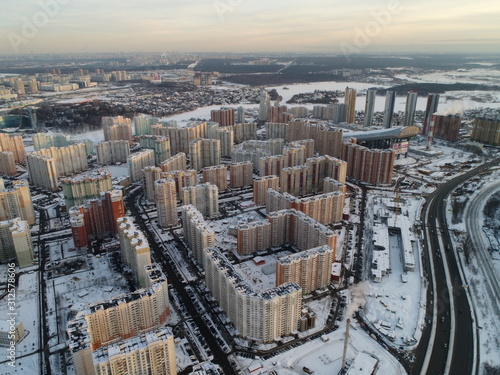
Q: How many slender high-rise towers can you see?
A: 5